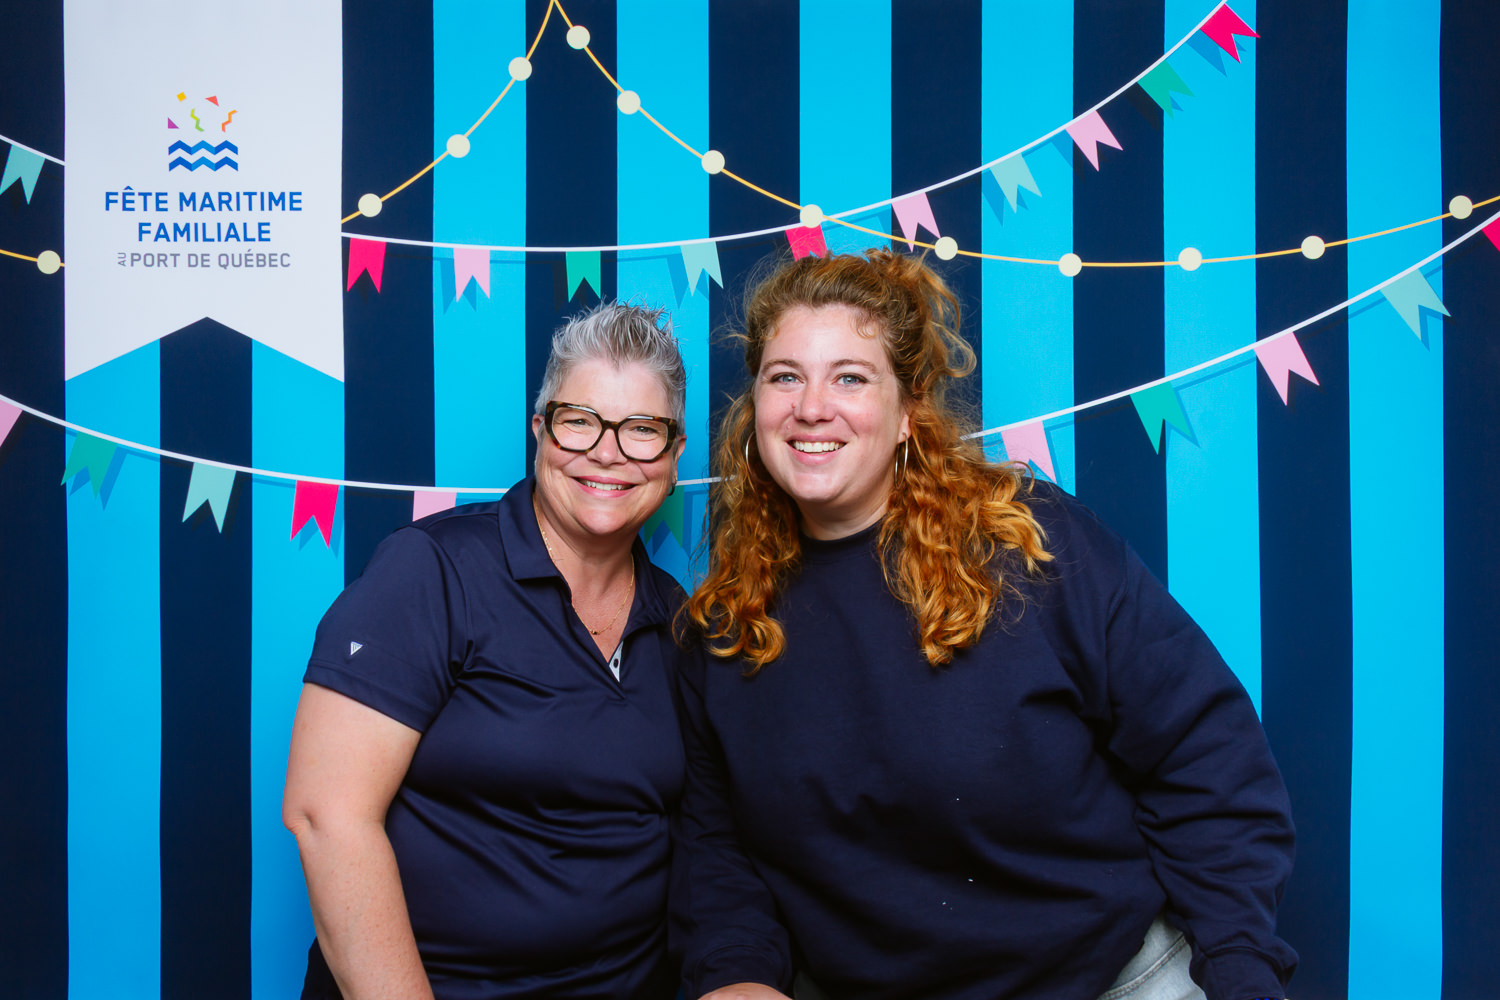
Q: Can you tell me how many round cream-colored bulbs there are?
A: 13